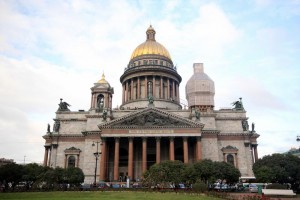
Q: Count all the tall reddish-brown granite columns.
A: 8